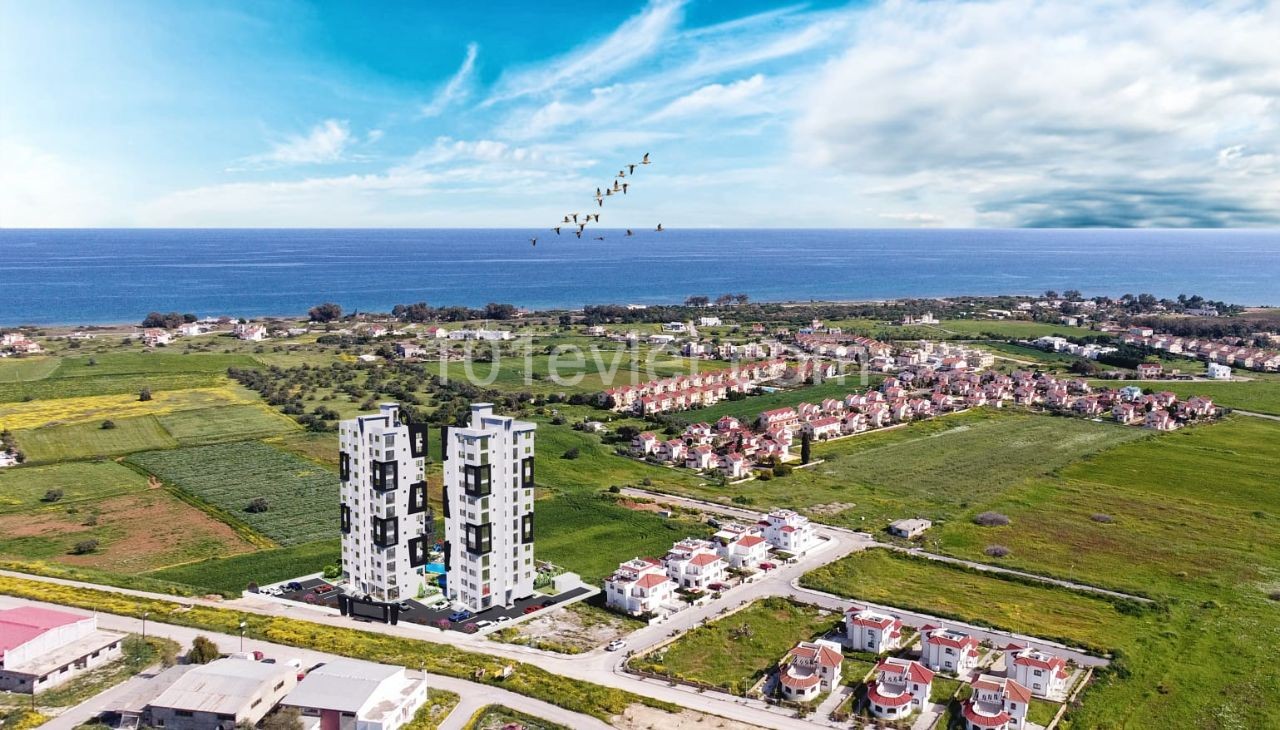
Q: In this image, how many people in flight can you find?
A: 0